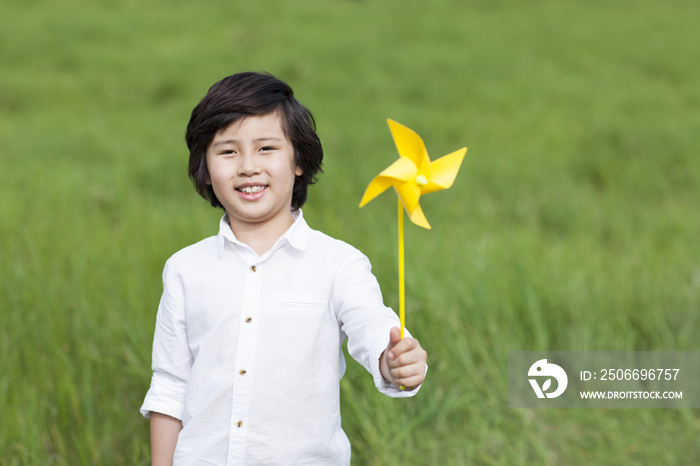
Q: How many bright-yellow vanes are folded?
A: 4